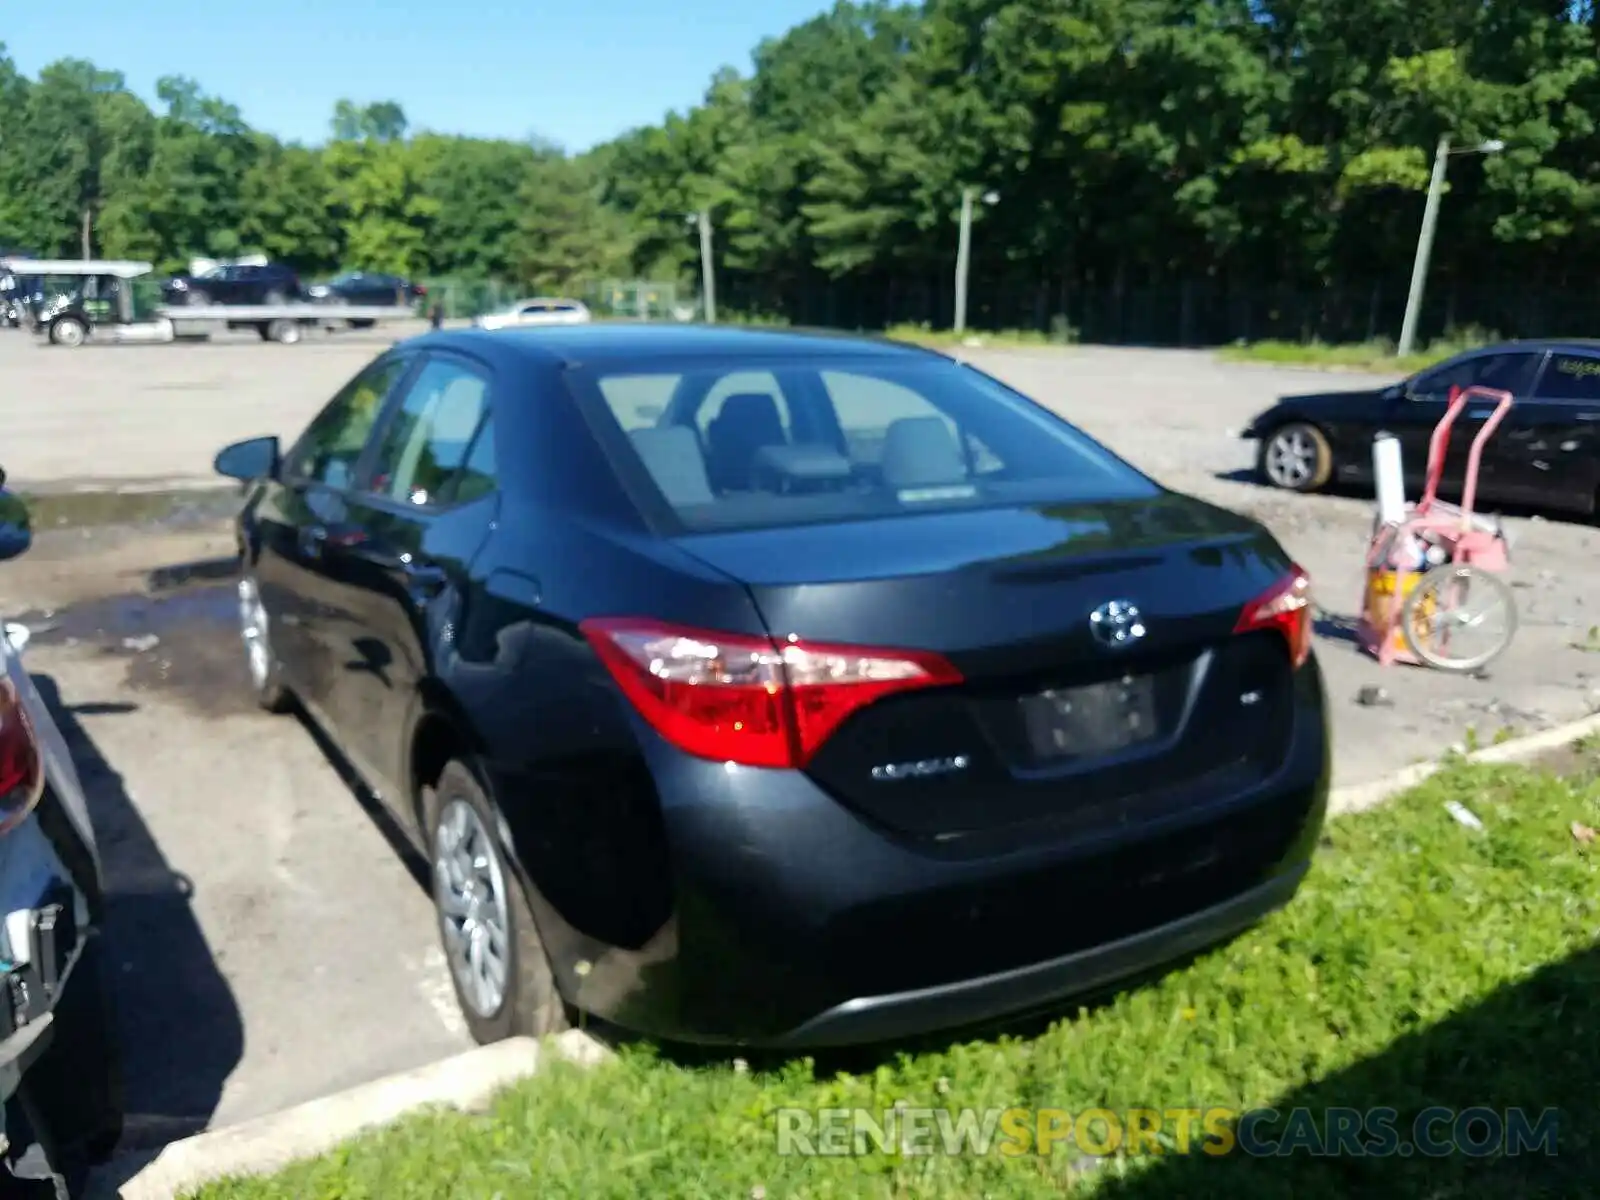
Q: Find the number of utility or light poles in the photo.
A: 3